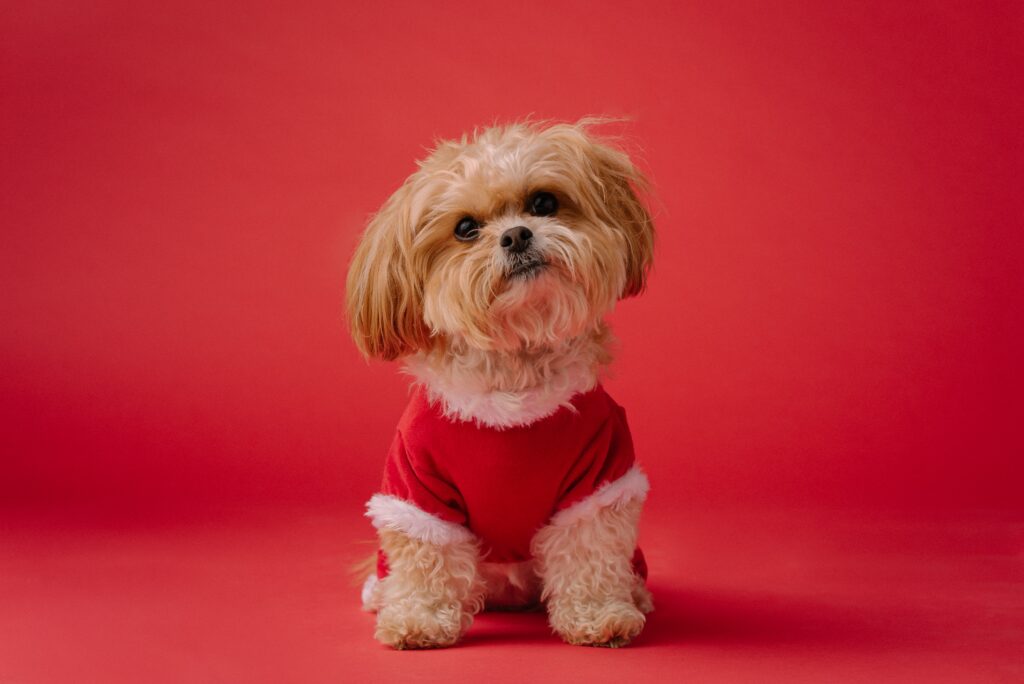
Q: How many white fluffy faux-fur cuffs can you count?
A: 2